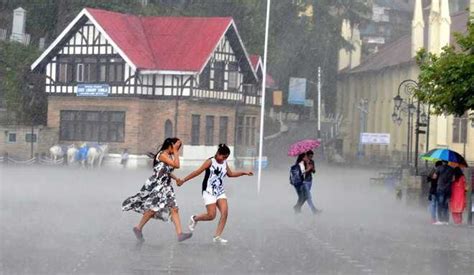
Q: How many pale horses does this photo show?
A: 3